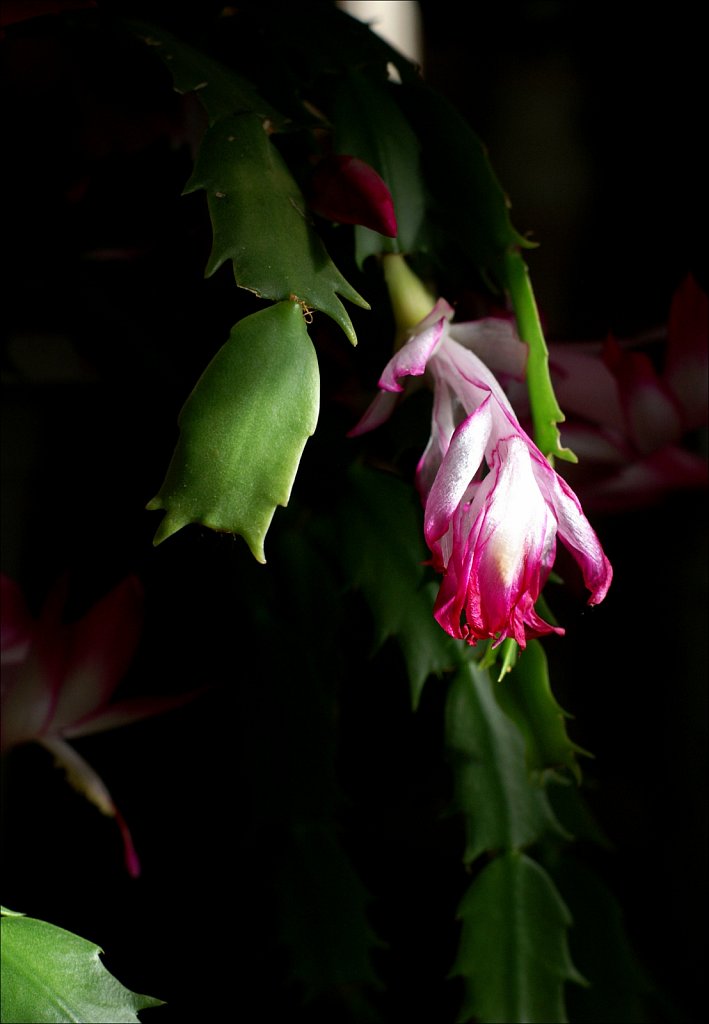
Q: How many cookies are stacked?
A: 0